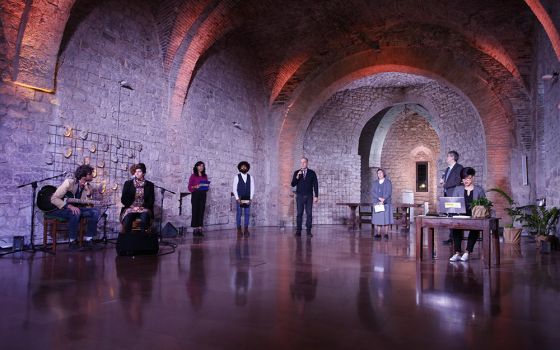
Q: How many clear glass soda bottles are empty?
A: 0